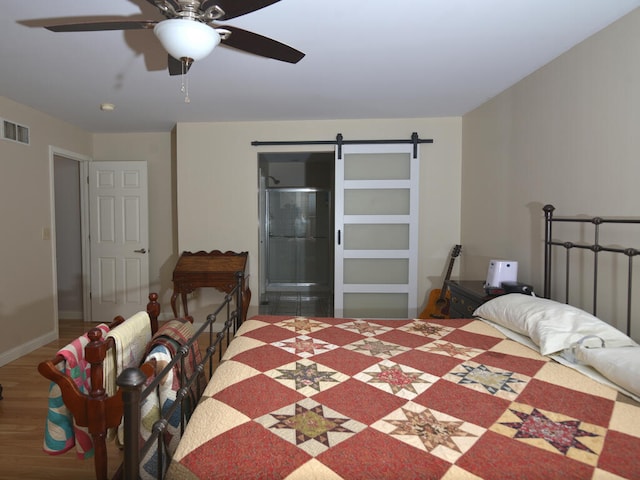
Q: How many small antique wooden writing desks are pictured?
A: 1